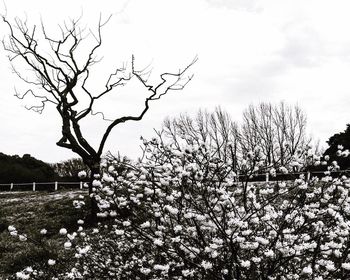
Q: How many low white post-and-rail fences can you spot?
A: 1